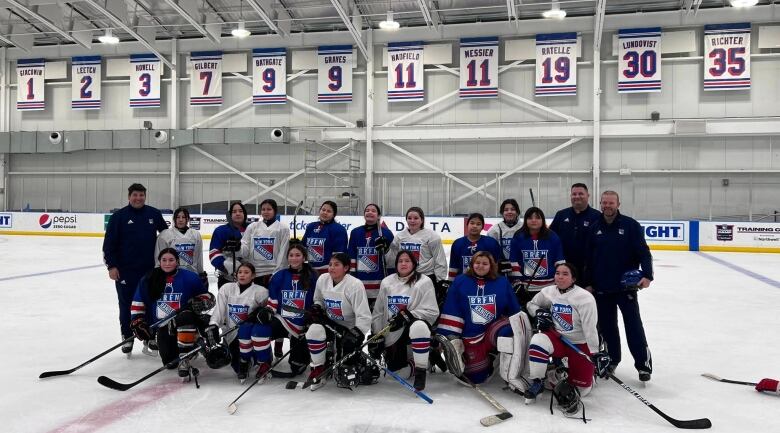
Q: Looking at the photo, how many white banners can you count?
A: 11